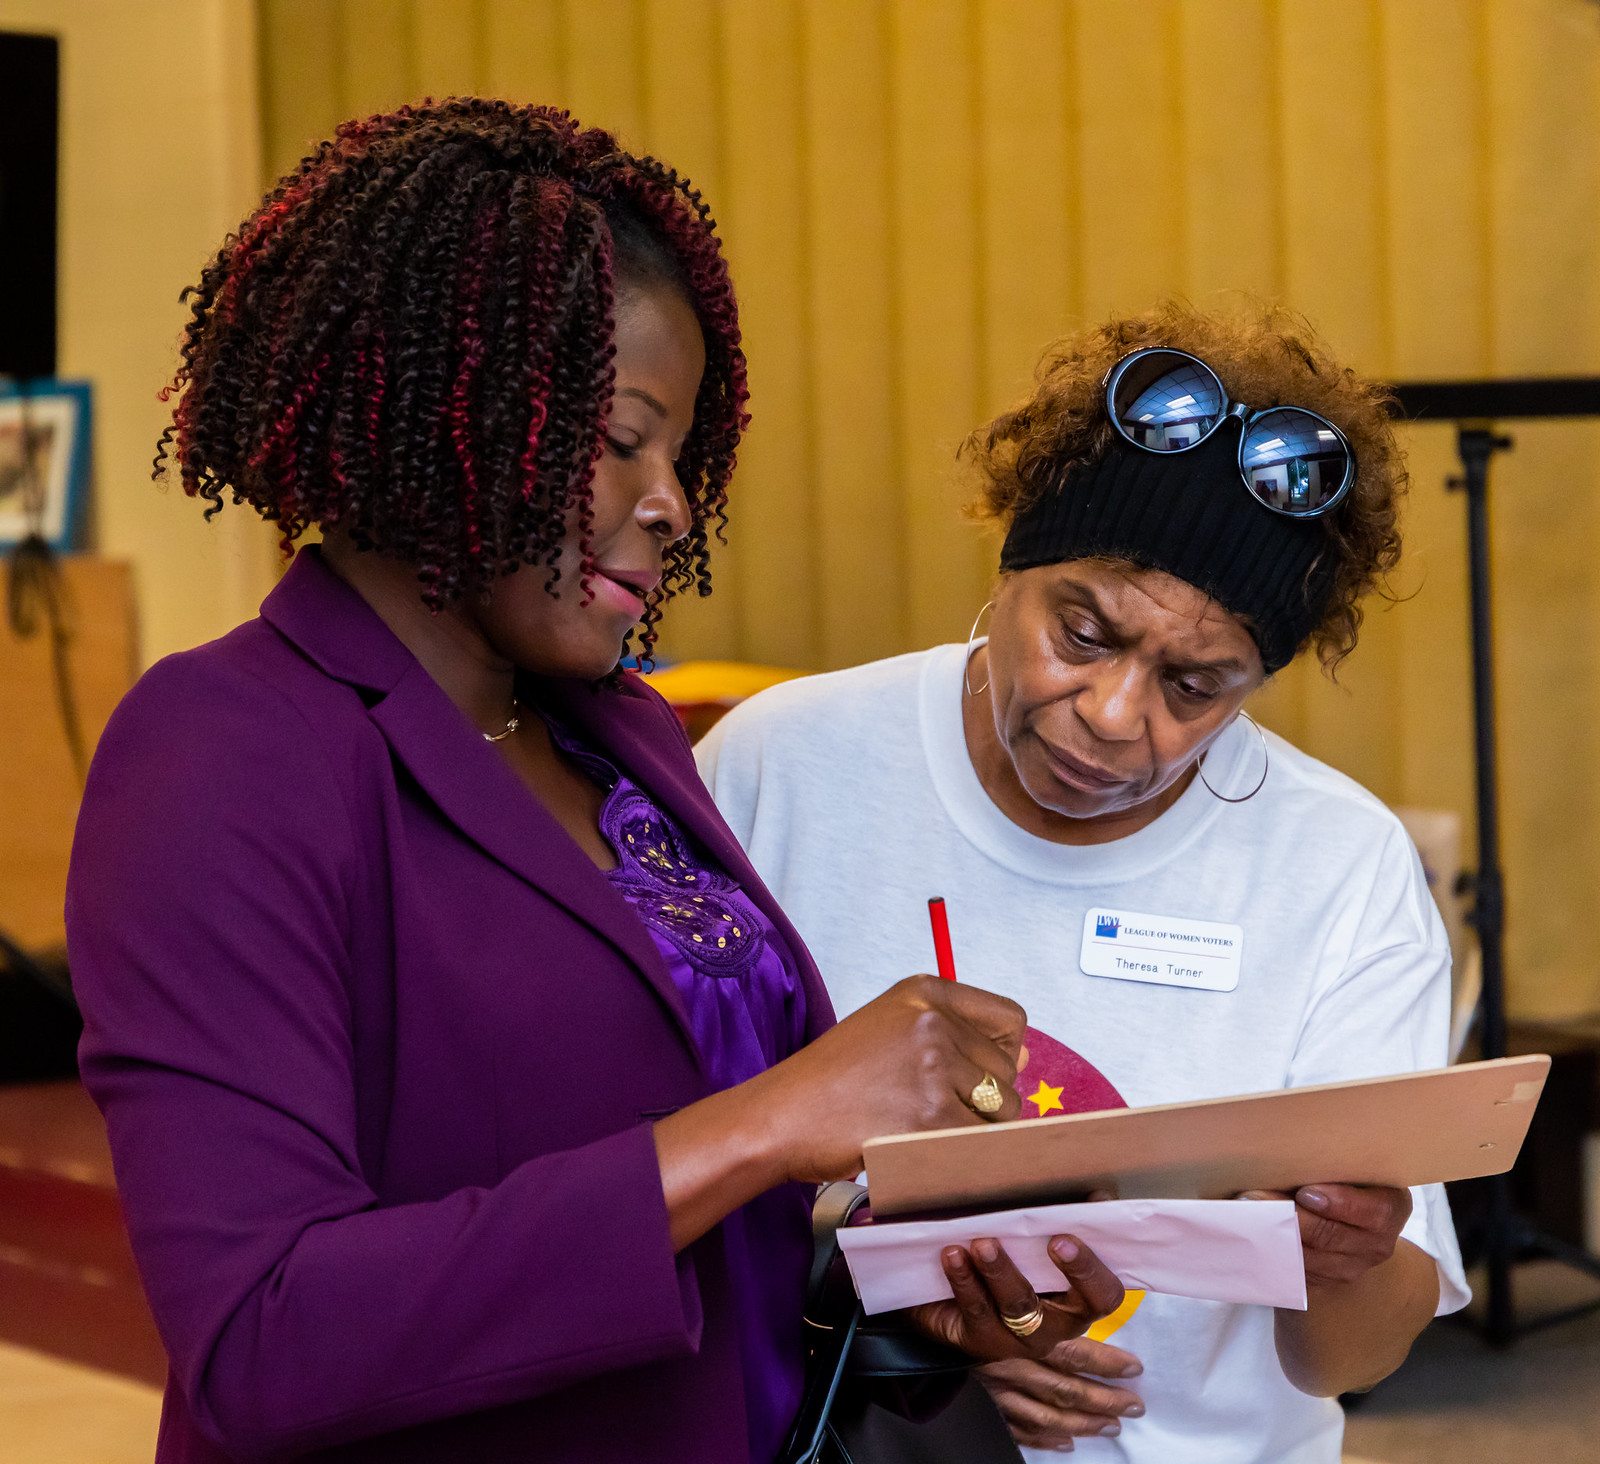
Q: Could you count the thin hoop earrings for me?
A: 2